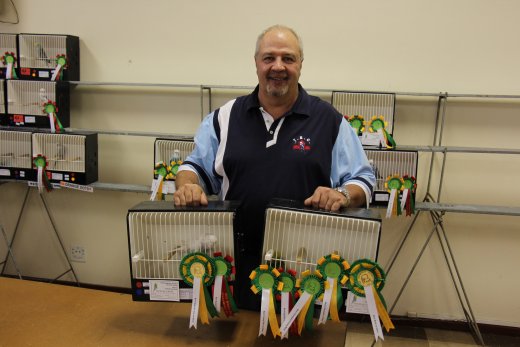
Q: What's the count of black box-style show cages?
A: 11